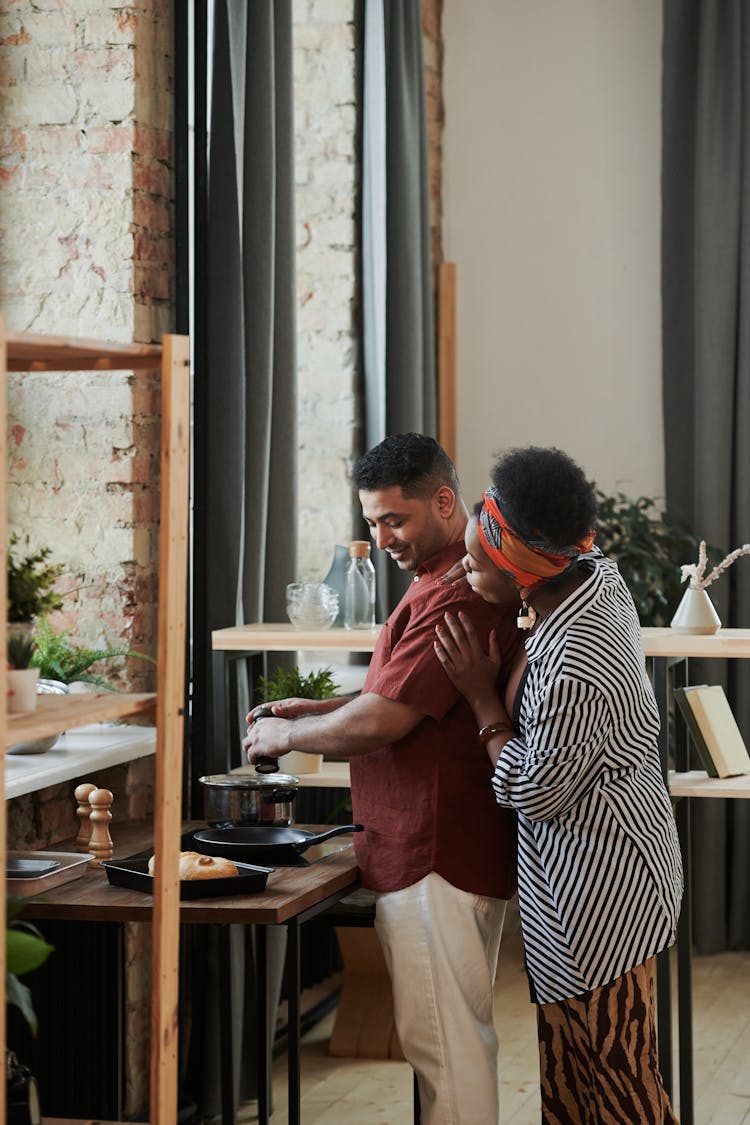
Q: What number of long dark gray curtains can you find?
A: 3